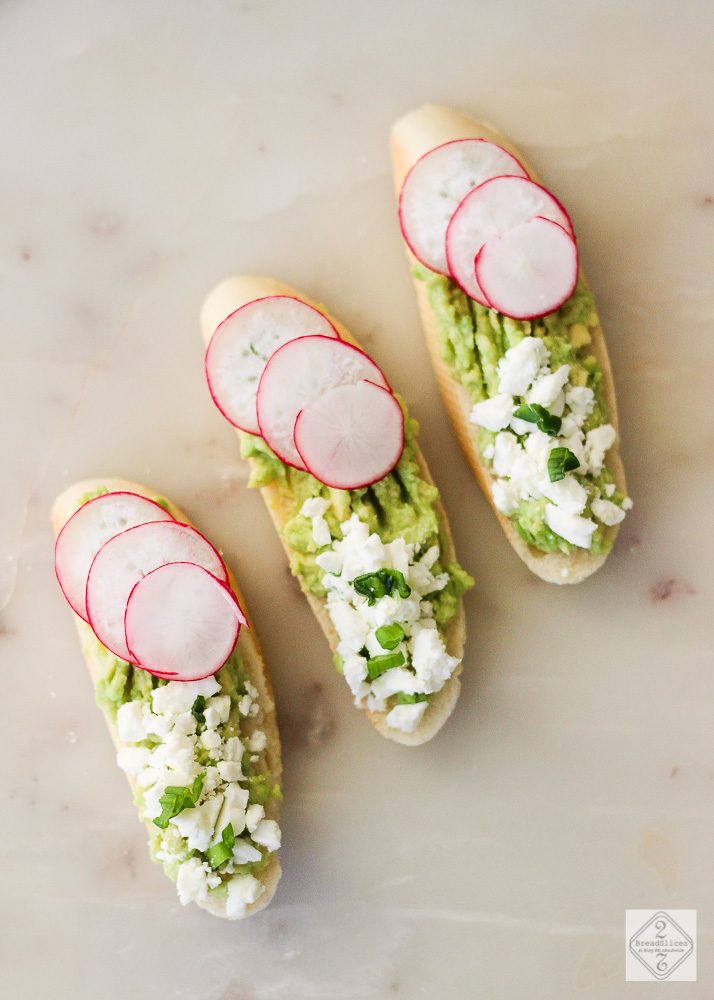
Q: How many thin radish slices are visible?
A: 9